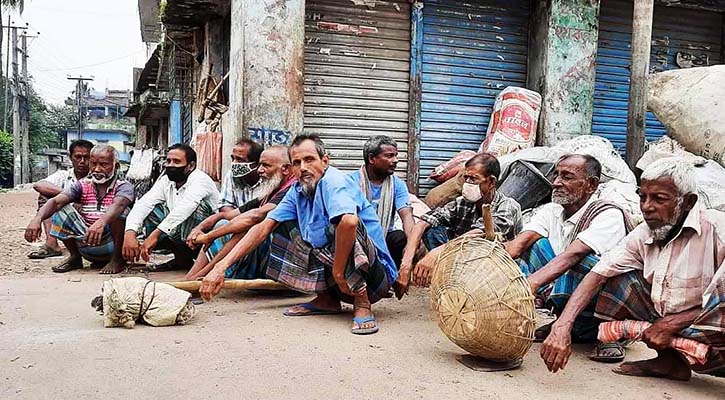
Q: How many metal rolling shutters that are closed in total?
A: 3